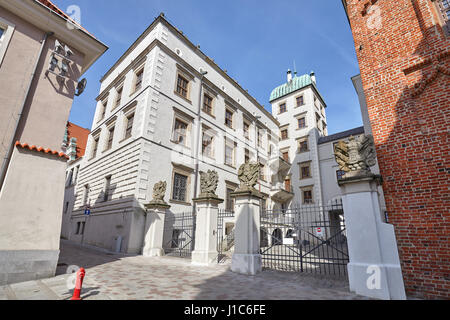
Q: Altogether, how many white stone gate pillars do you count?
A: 4